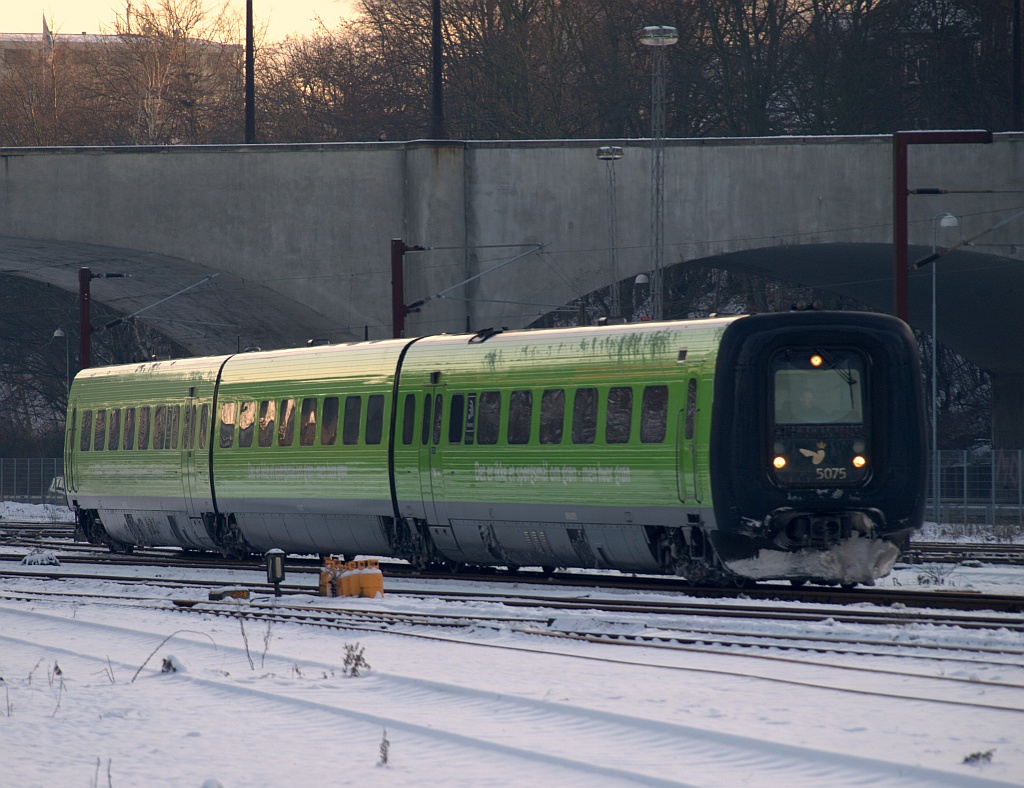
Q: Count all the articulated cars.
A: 3